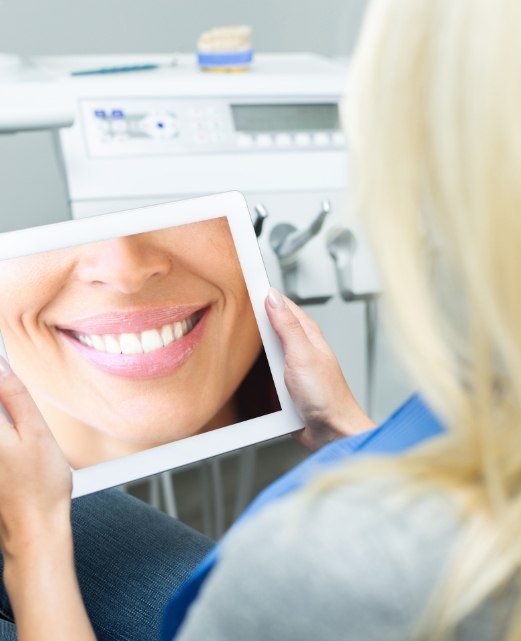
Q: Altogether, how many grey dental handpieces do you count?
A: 2